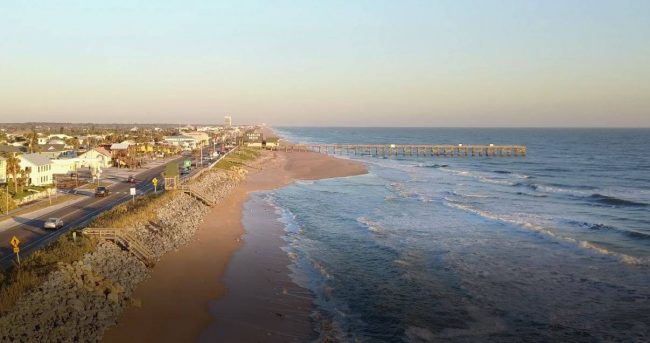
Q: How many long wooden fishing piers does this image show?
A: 1